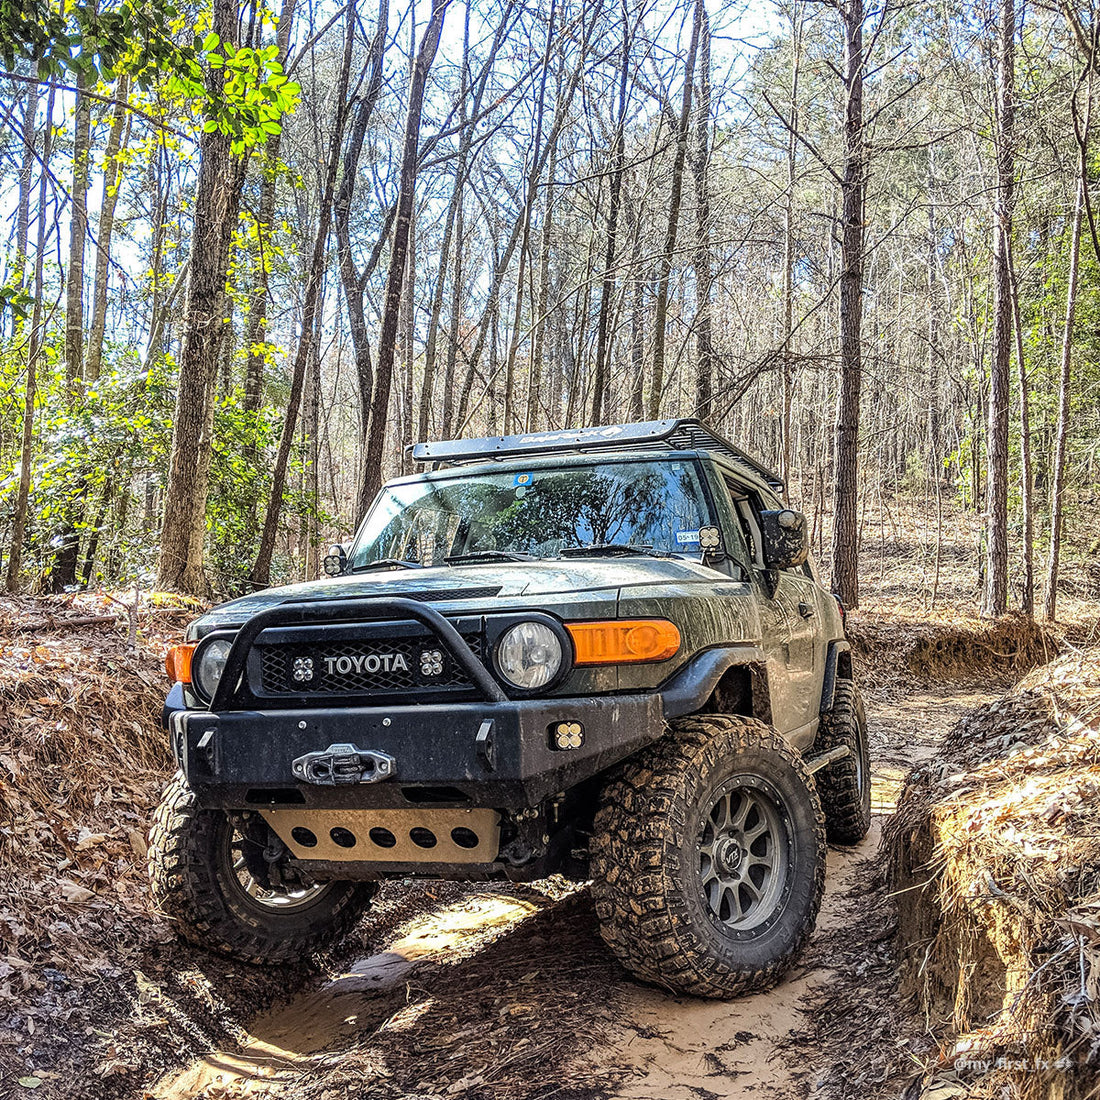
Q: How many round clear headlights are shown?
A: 2